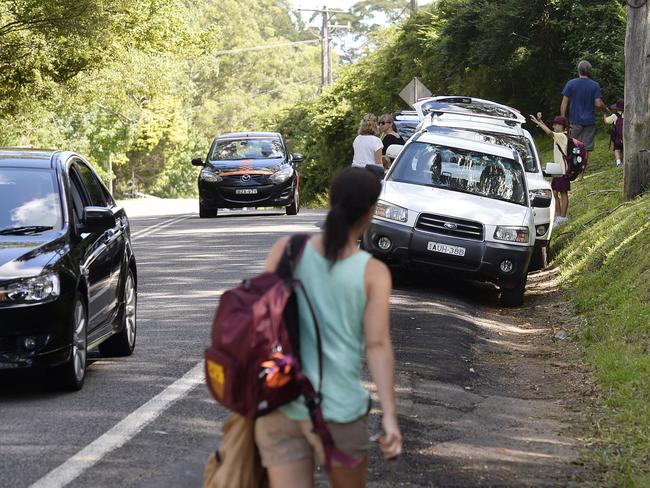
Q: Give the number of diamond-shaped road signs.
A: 1